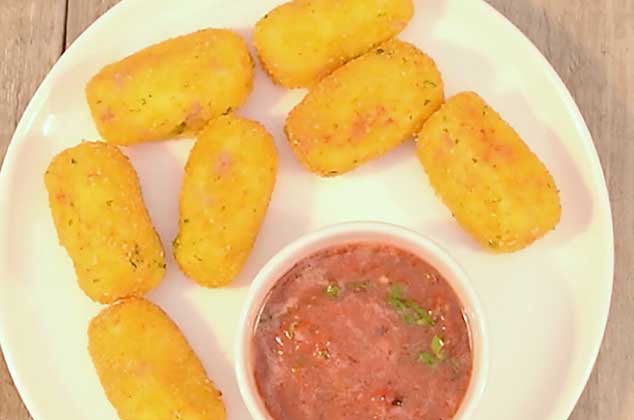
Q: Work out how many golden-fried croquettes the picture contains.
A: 7